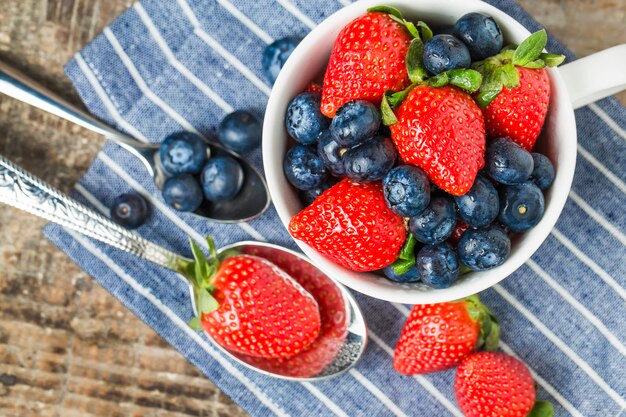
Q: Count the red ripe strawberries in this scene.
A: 7